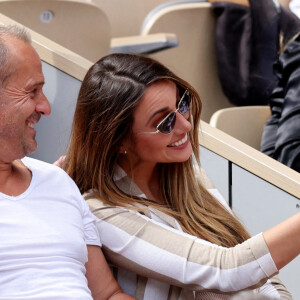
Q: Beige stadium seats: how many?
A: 3